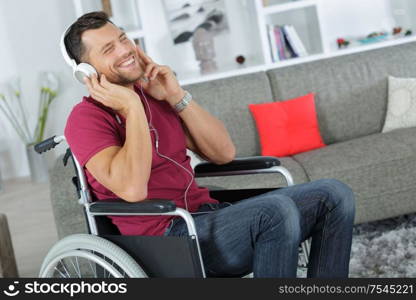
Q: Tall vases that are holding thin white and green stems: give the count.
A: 1